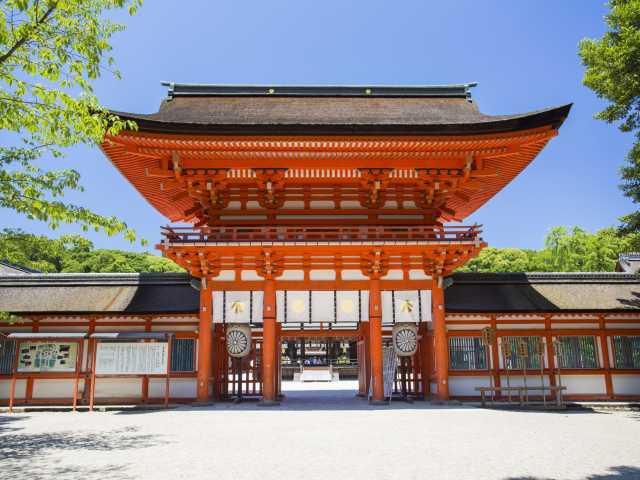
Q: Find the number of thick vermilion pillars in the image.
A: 4